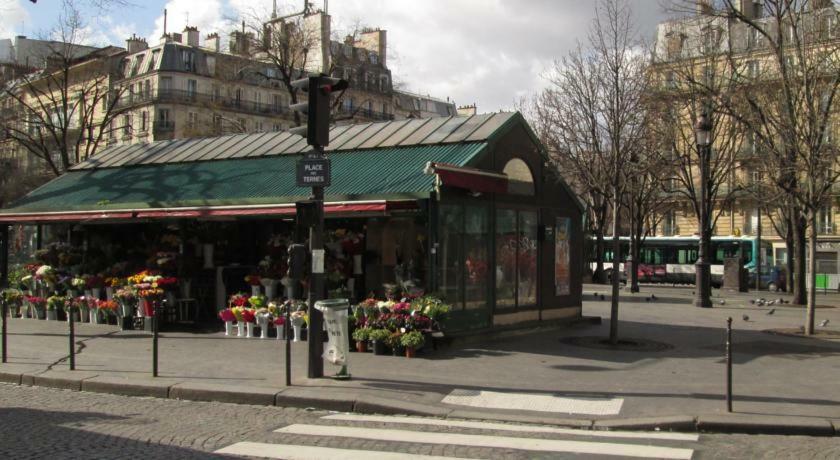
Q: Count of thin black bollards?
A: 5